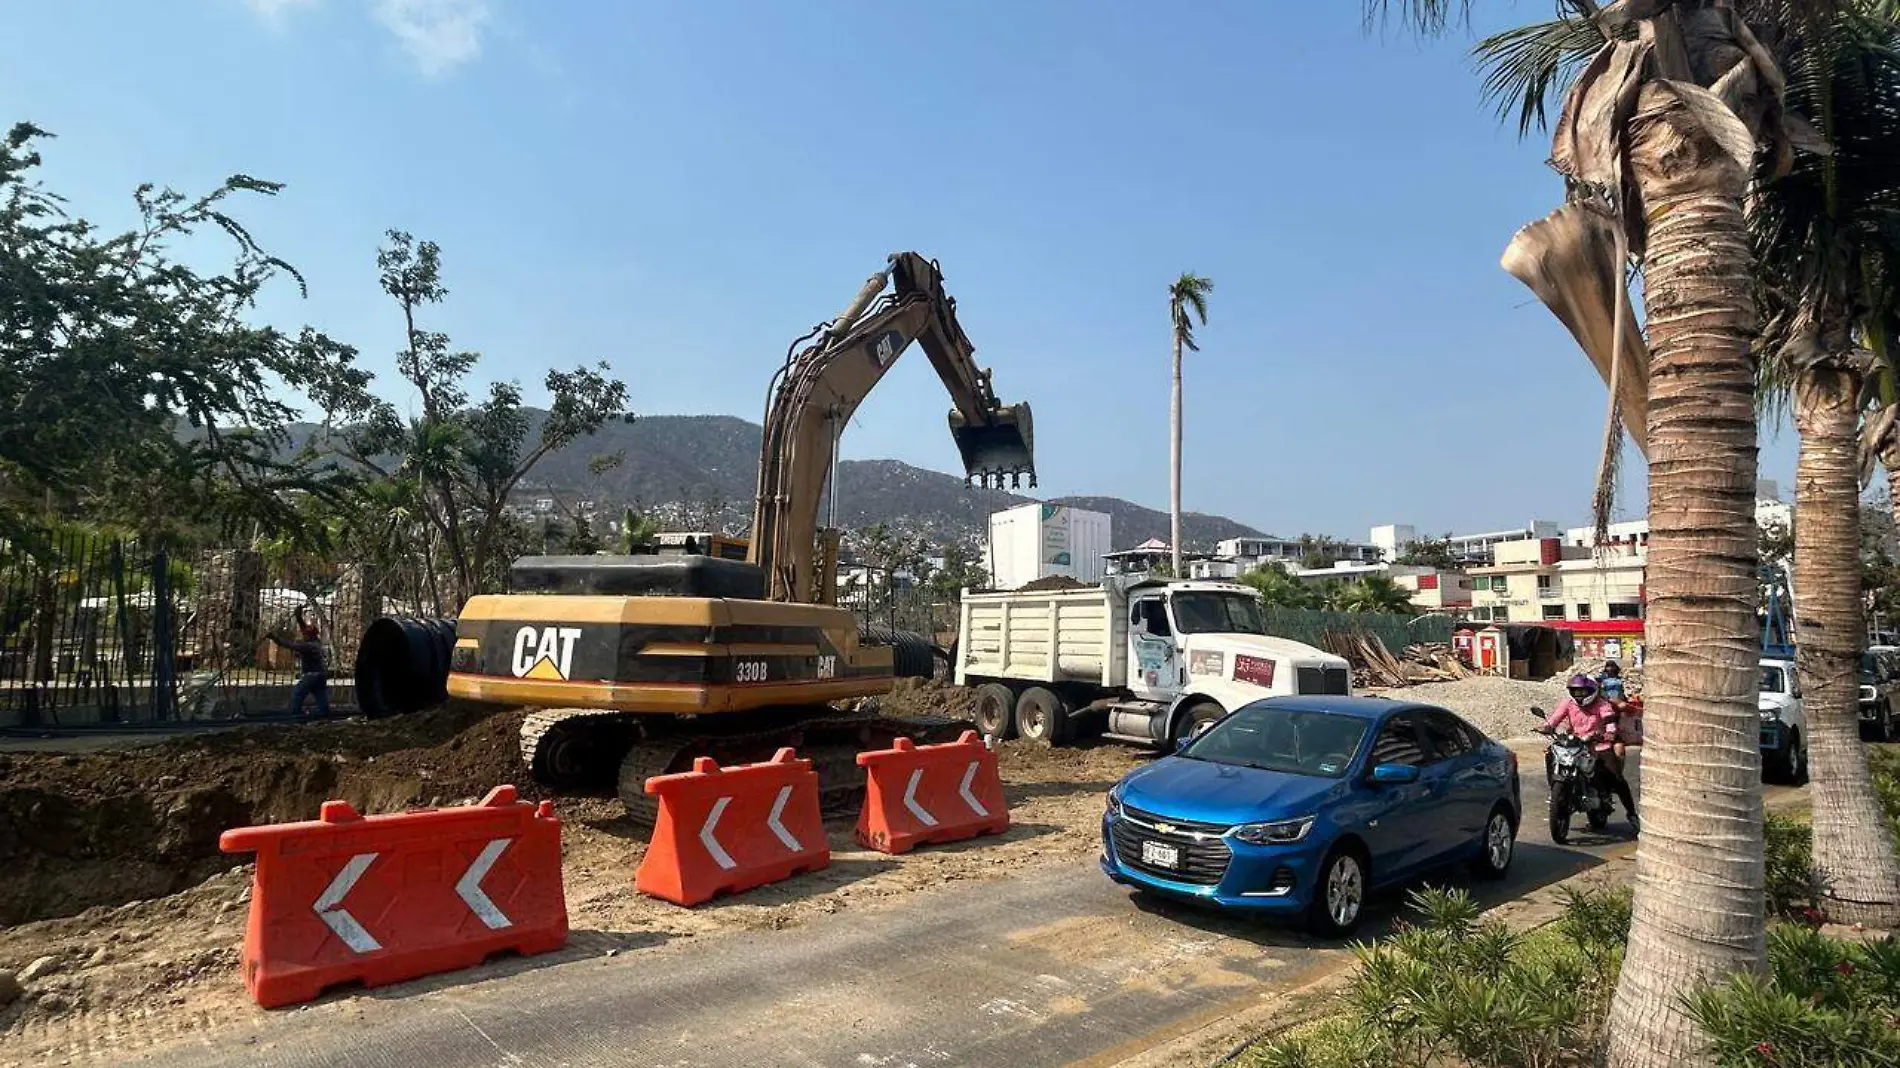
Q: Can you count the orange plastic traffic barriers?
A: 3